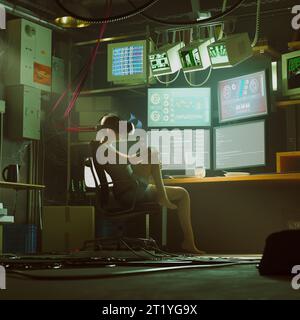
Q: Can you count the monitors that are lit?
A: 9